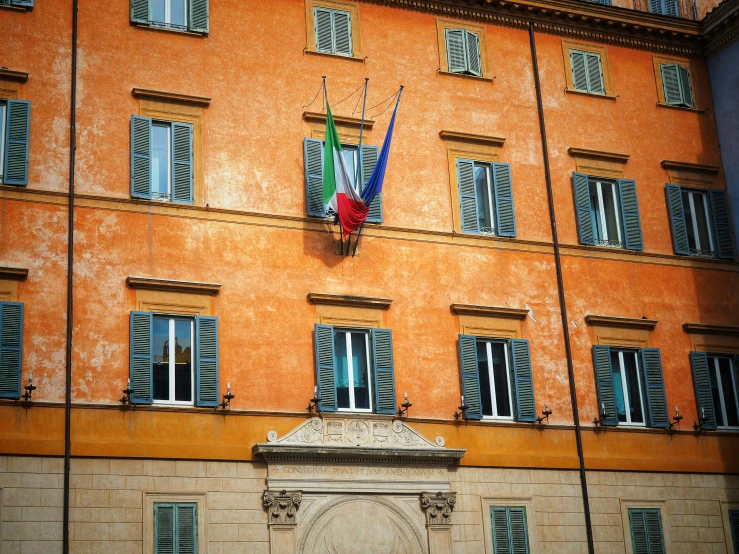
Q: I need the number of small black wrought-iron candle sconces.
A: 10